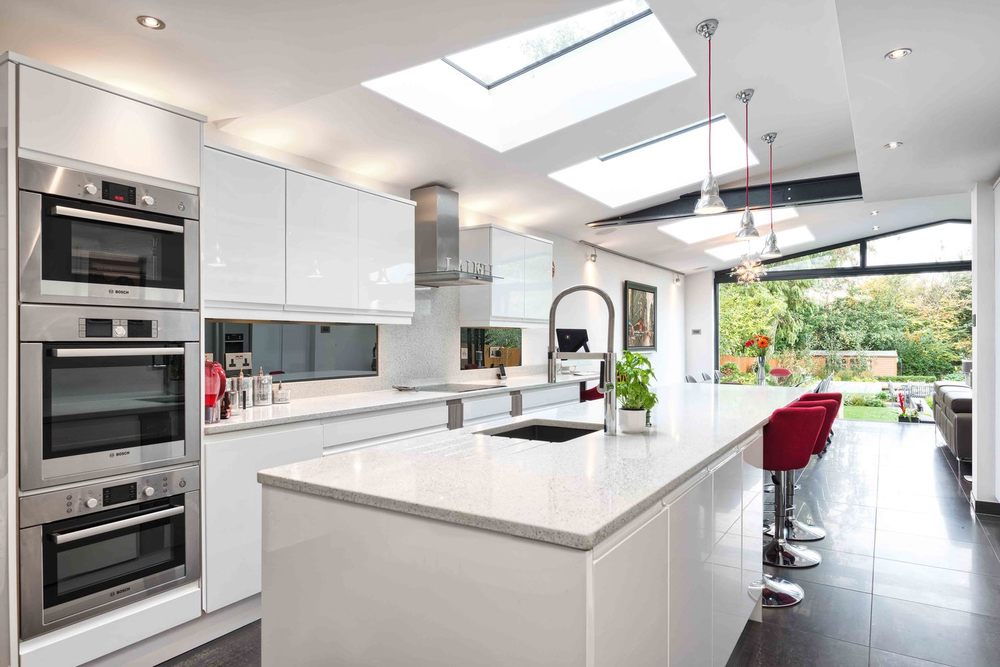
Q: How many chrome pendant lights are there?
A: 3